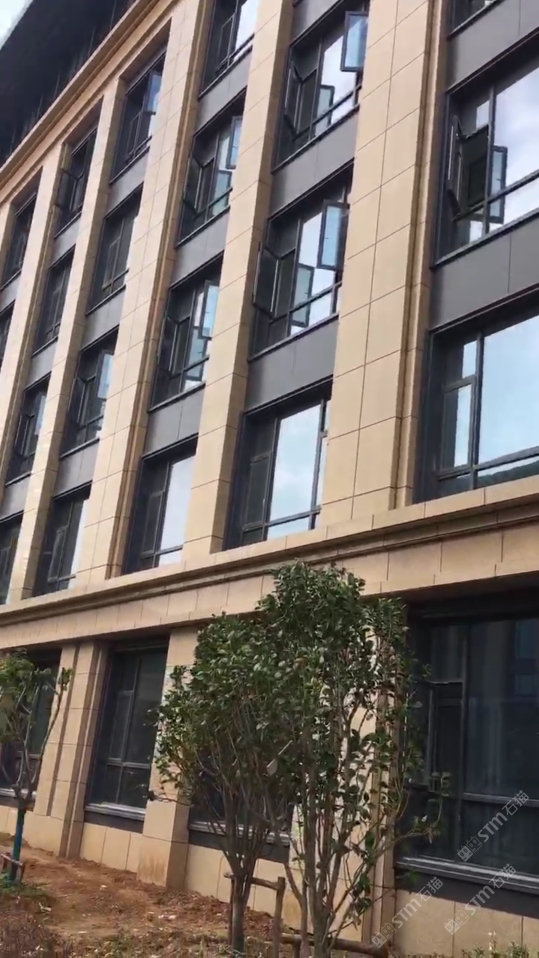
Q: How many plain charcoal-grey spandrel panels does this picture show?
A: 15